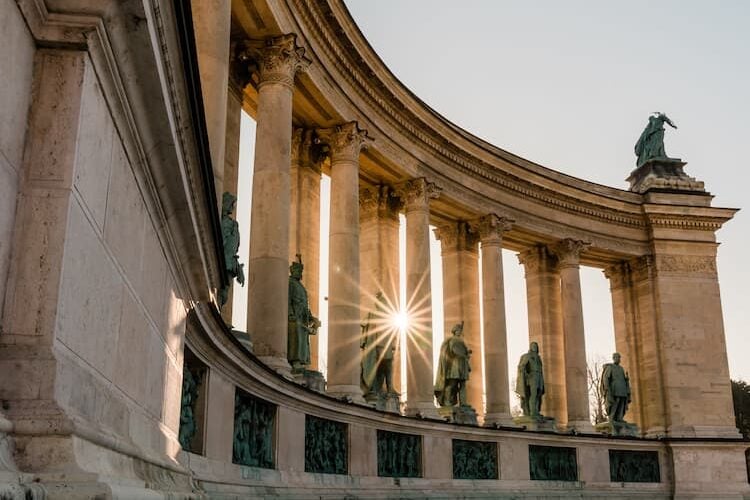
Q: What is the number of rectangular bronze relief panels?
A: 7